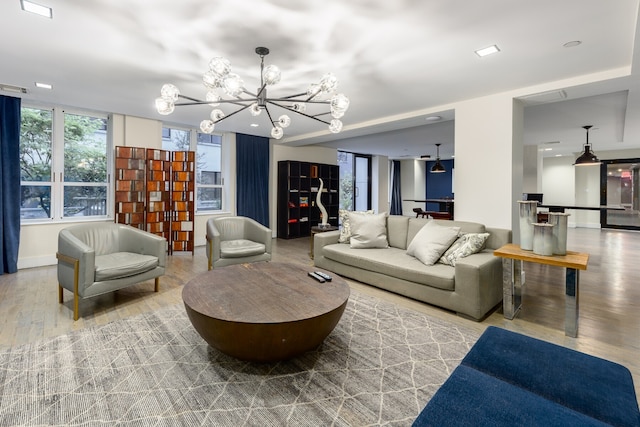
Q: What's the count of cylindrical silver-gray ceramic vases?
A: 3